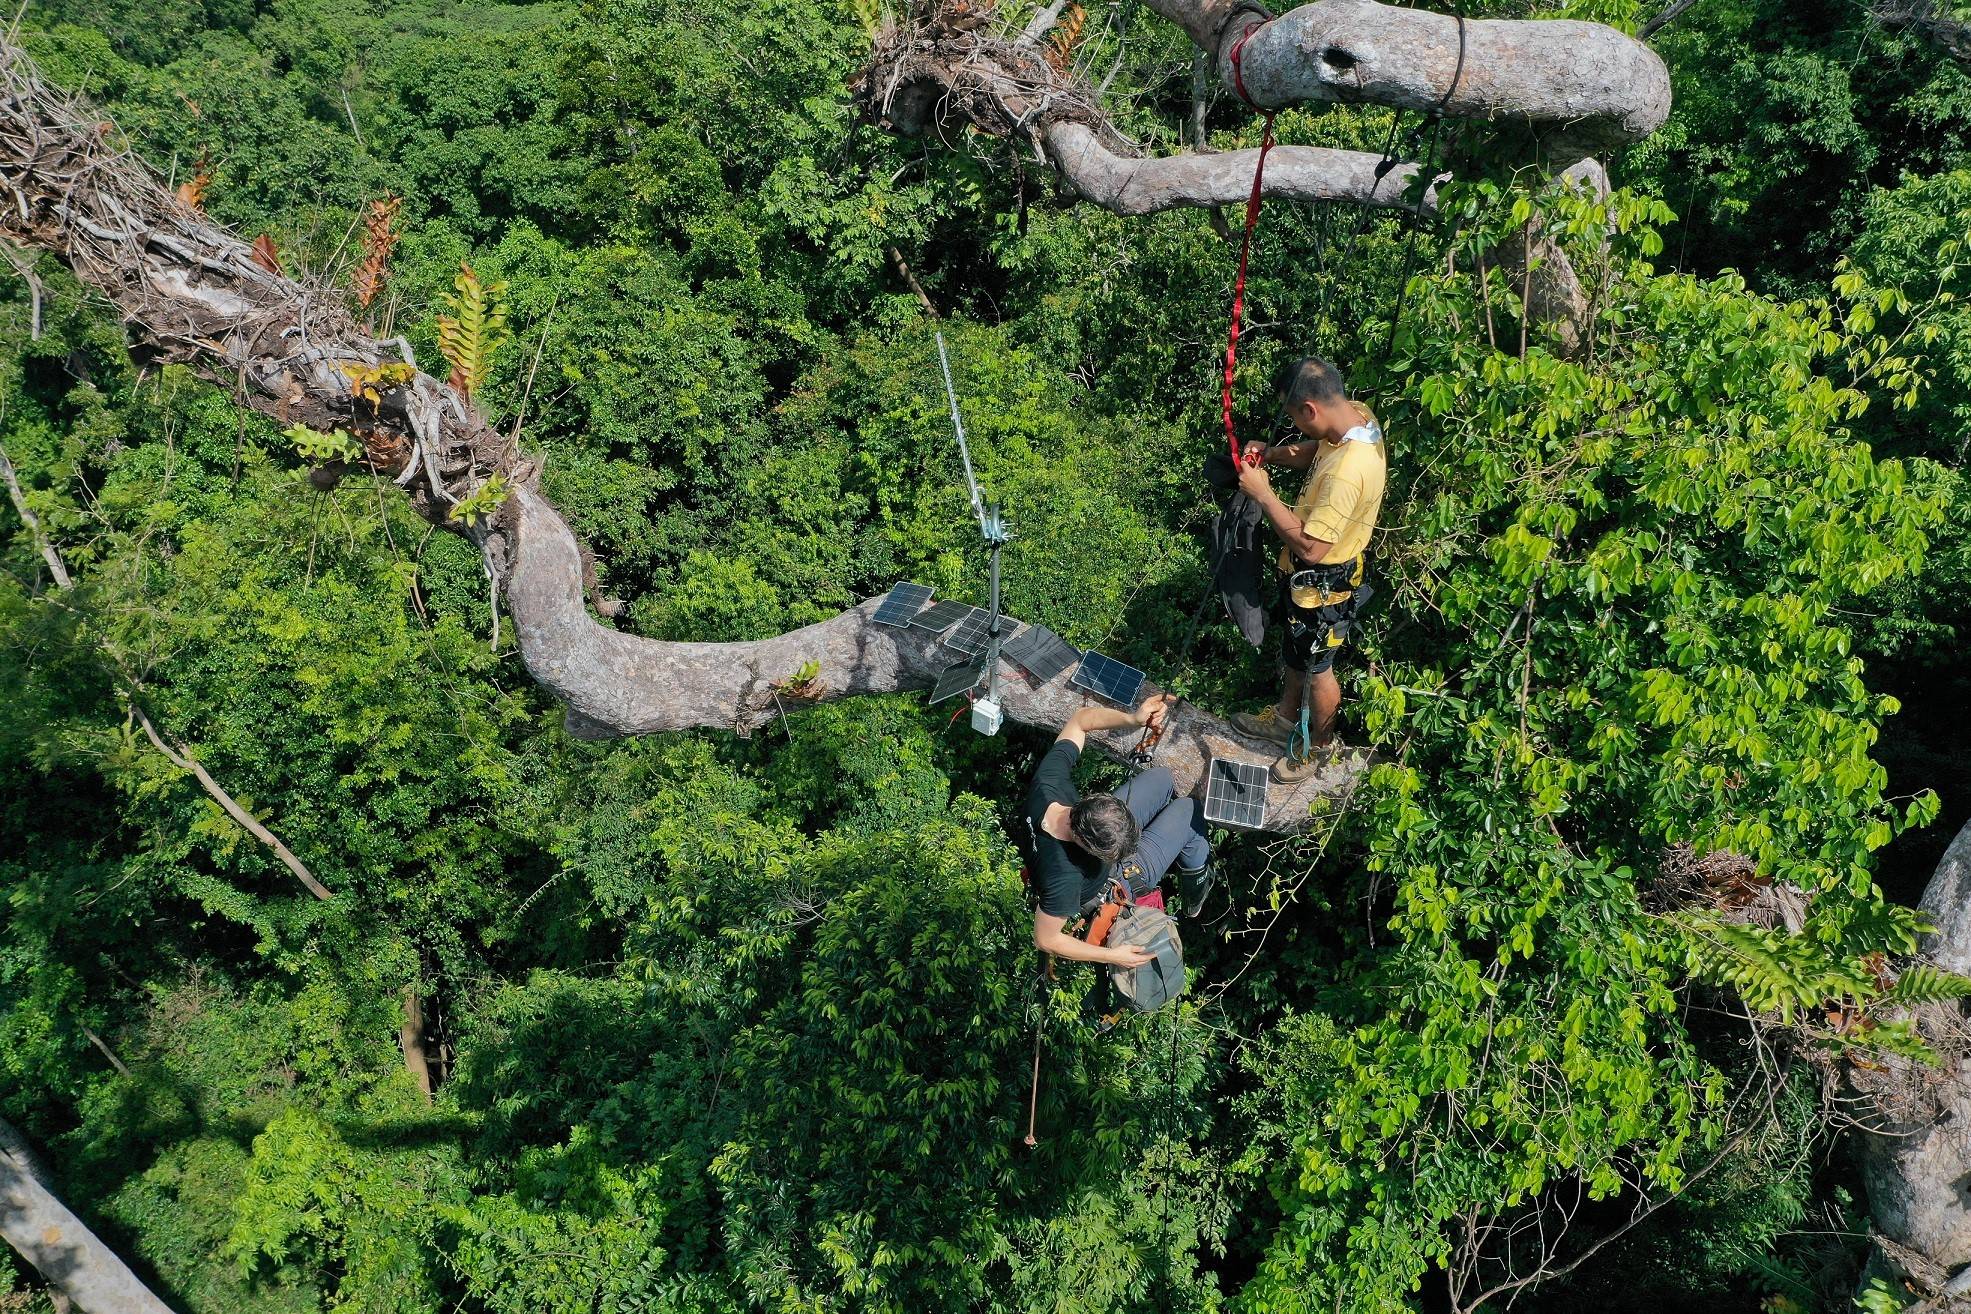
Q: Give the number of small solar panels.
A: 7